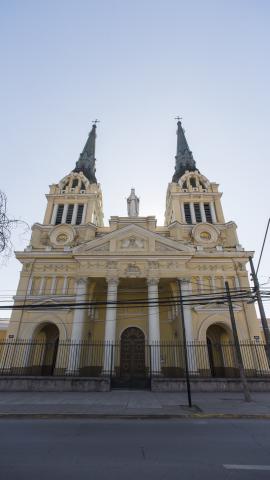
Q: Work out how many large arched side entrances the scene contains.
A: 2